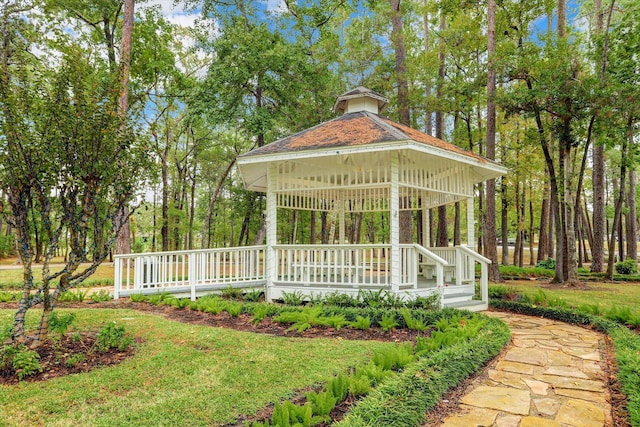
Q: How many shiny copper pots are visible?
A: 0